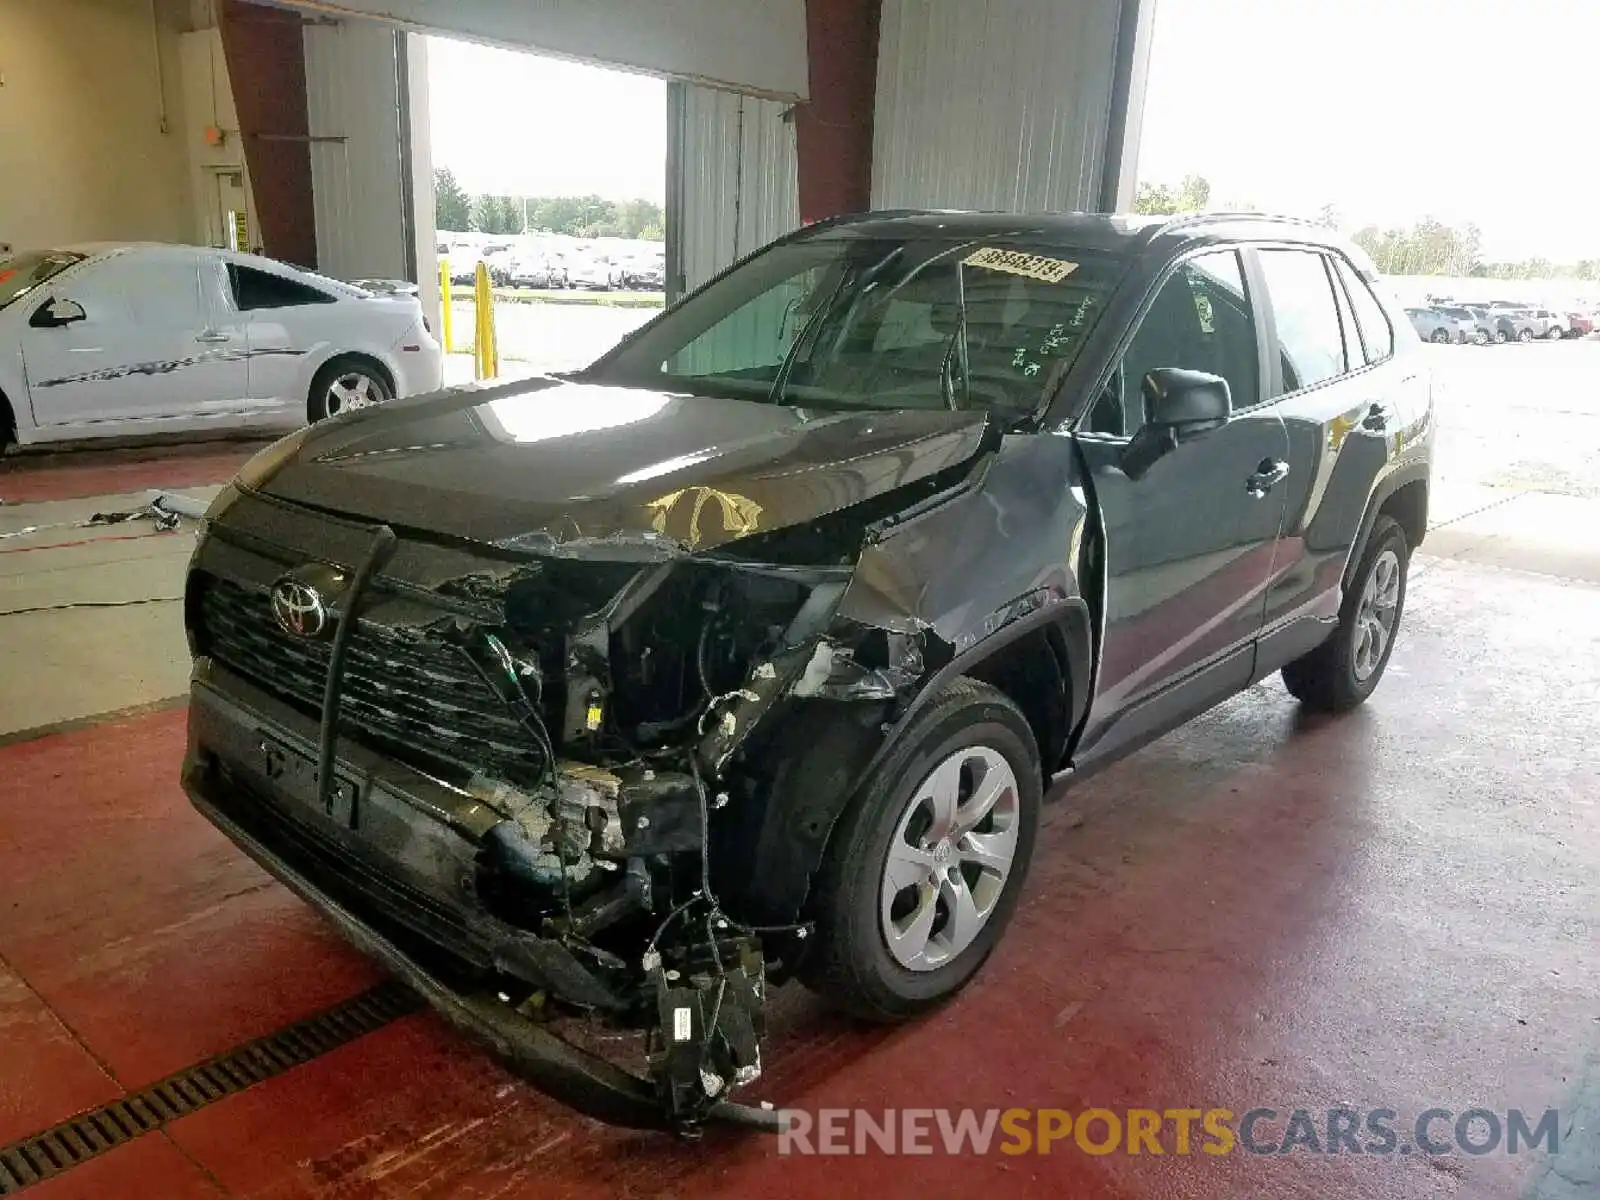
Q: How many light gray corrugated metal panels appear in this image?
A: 3